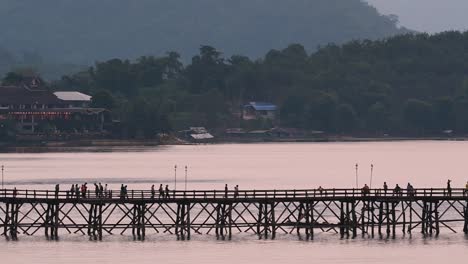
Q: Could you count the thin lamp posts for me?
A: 5